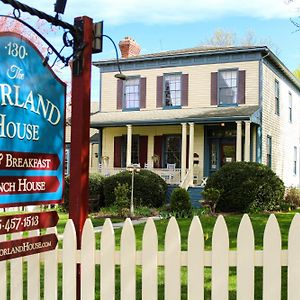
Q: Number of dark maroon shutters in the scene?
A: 10